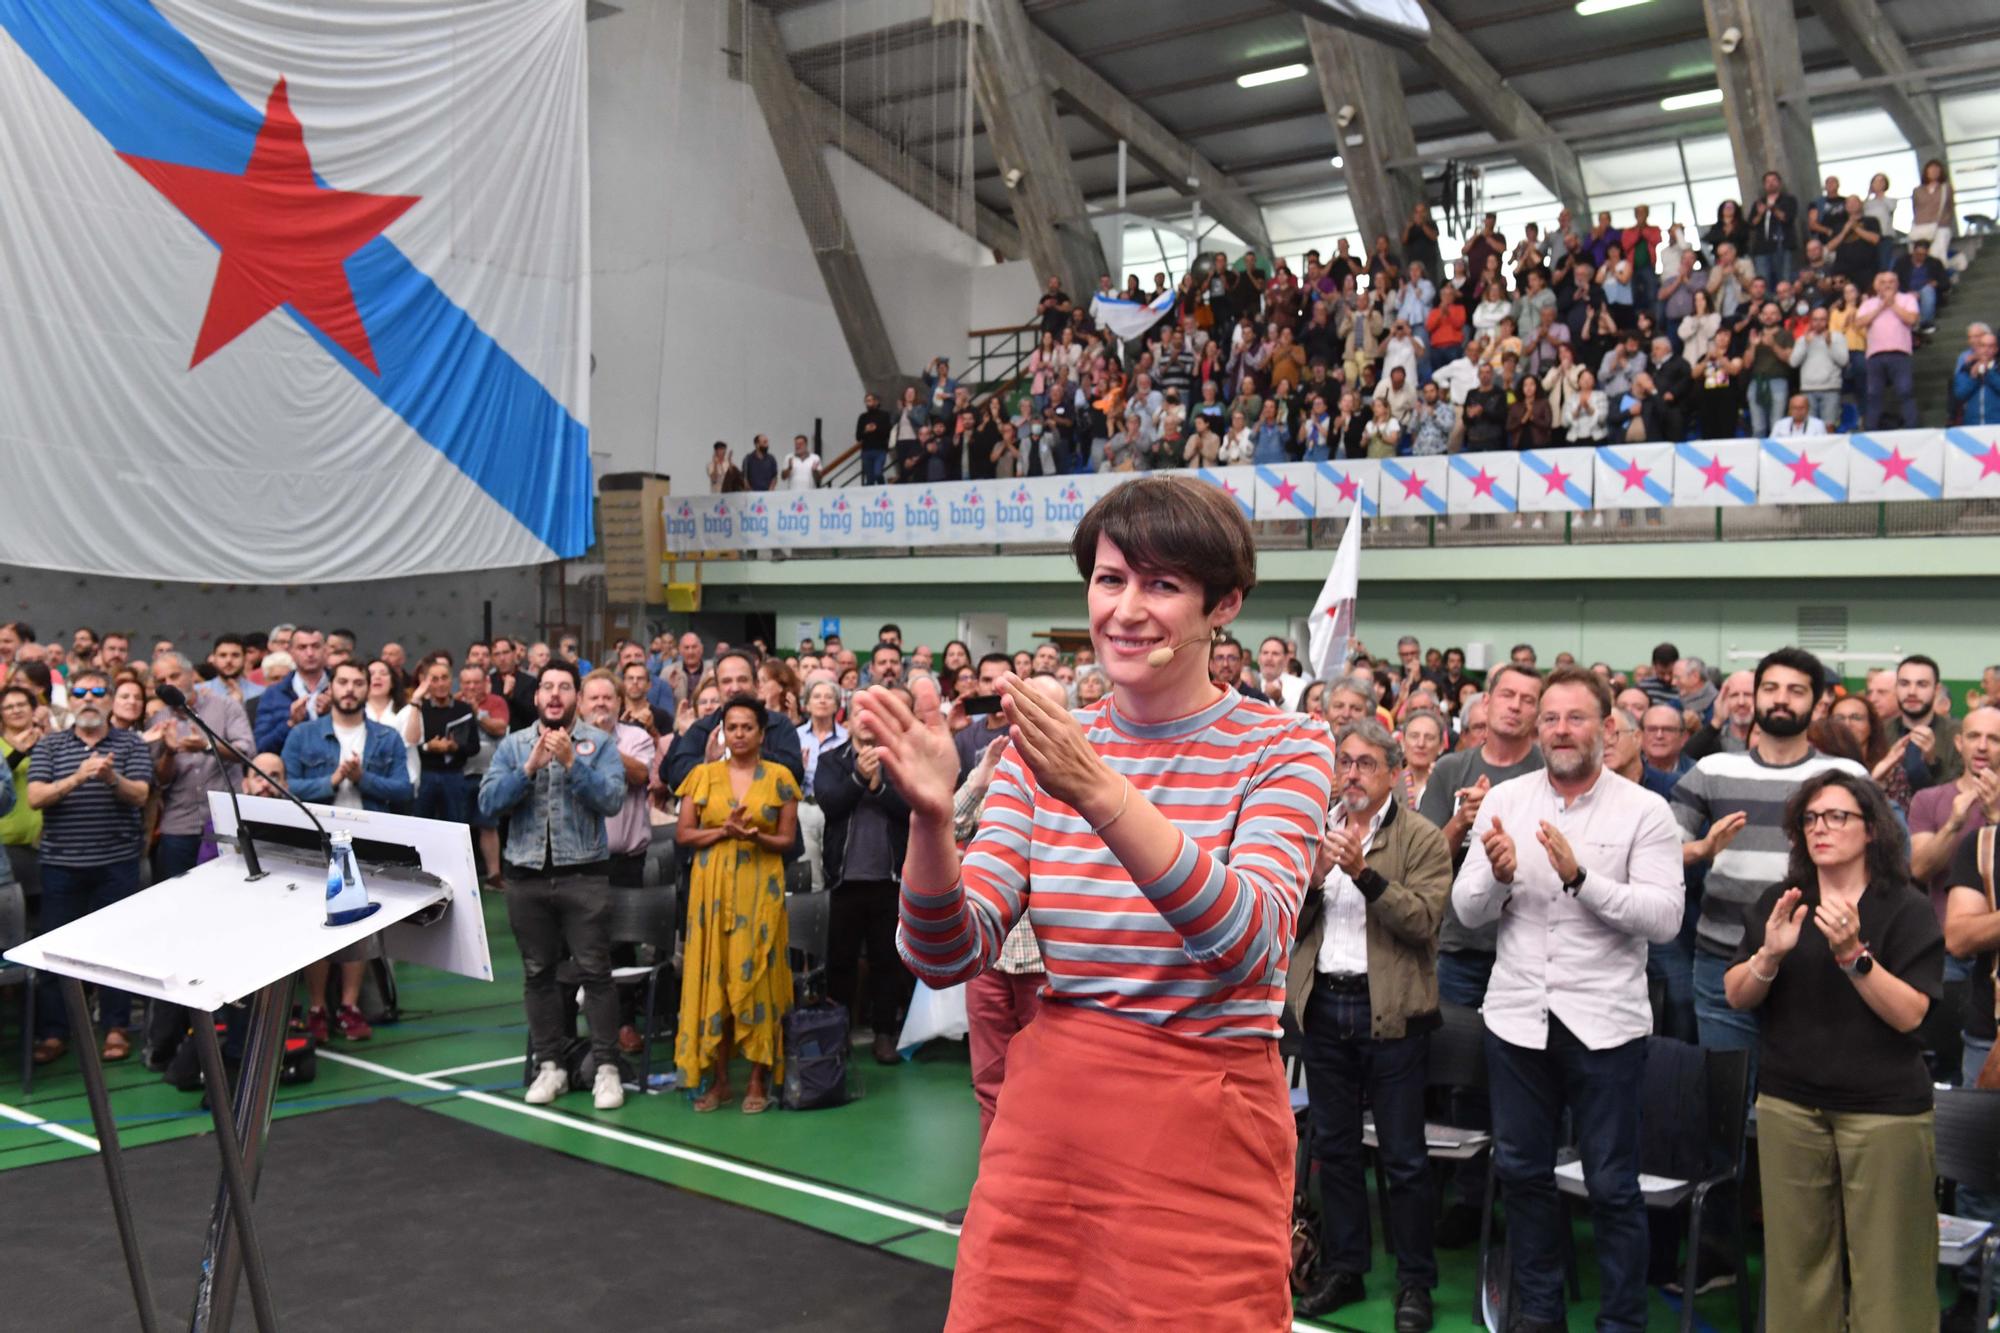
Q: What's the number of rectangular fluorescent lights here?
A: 3